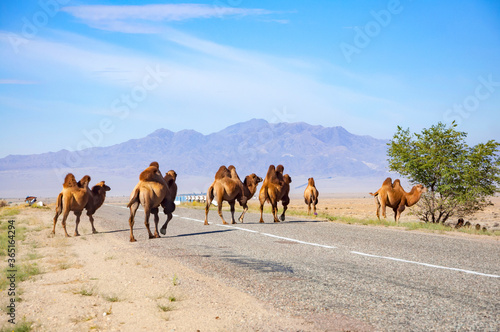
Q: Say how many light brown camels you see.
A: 6